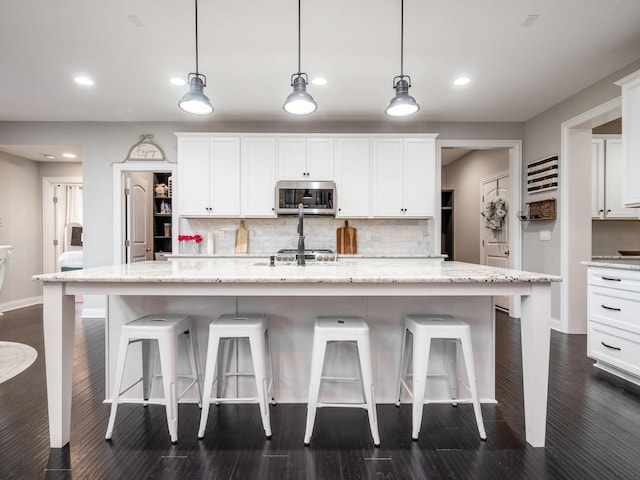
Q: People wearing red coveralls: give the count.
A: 0